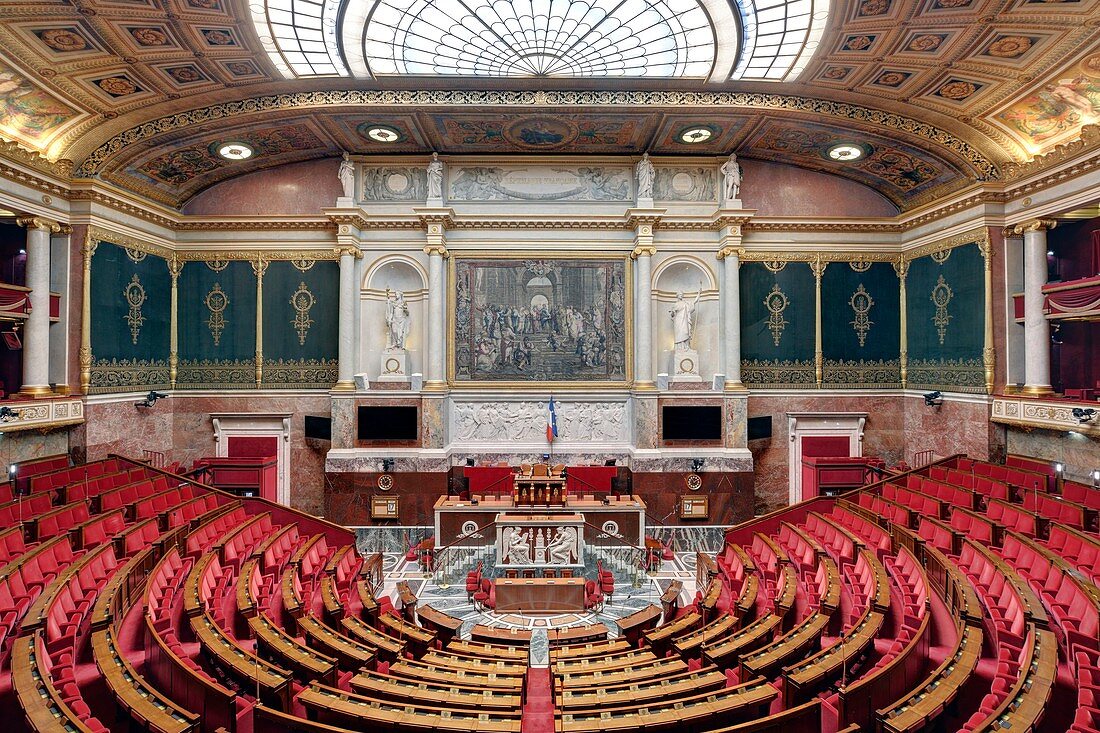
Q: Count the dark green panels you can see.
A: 6